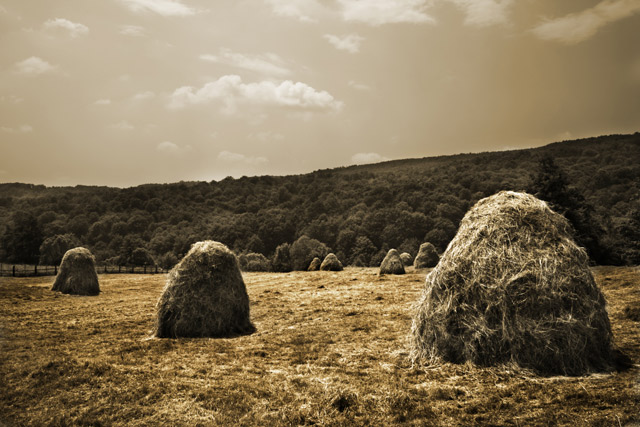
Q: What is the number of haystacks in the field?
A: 8